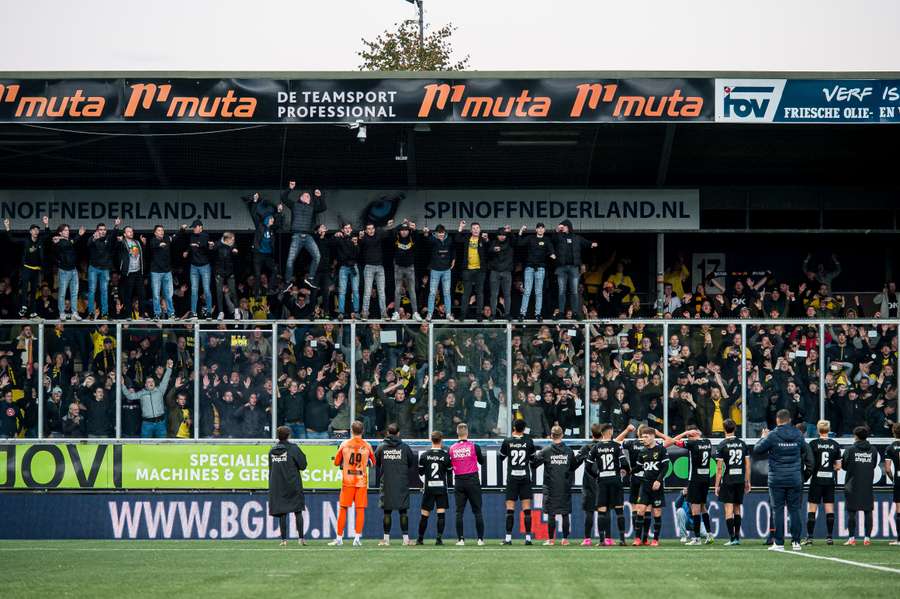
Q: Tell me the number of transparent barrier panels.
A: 12